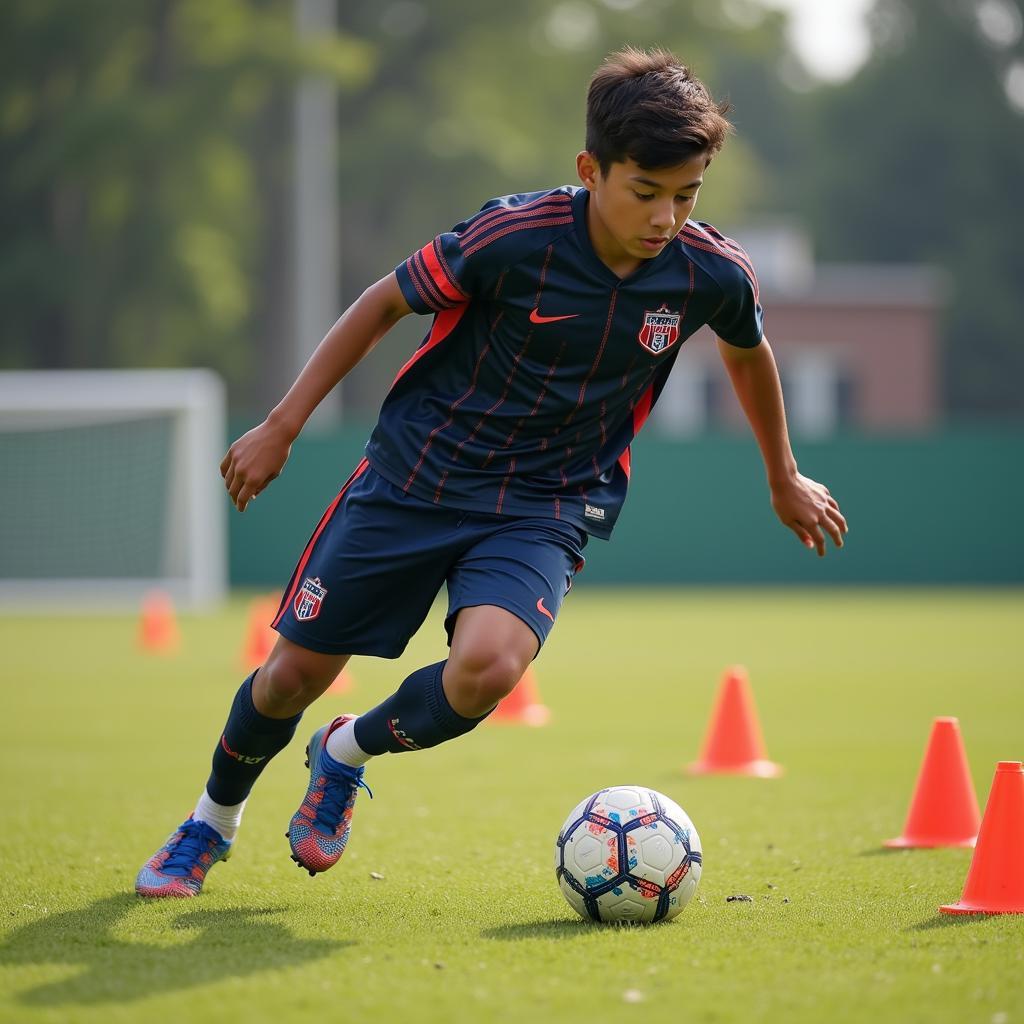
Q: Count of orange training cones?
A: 7